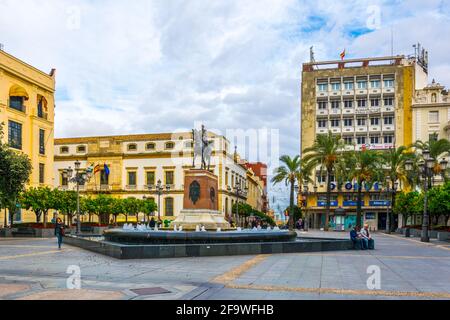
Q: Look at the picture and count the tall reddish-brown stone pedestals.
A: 1